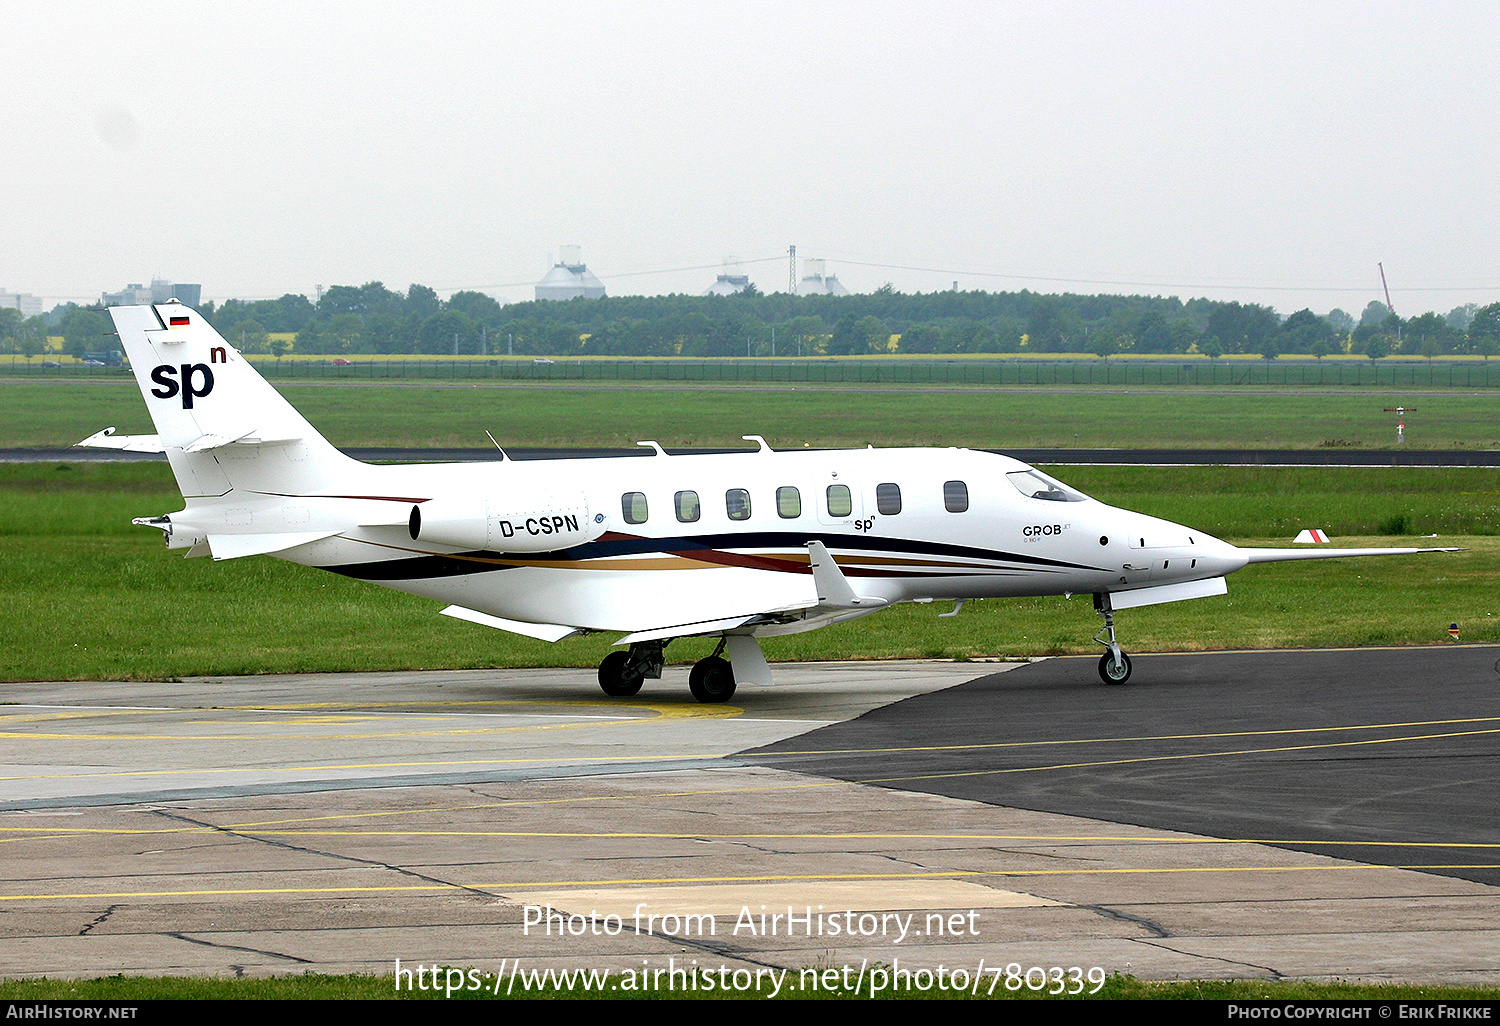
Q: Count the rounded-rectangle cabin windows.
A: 7